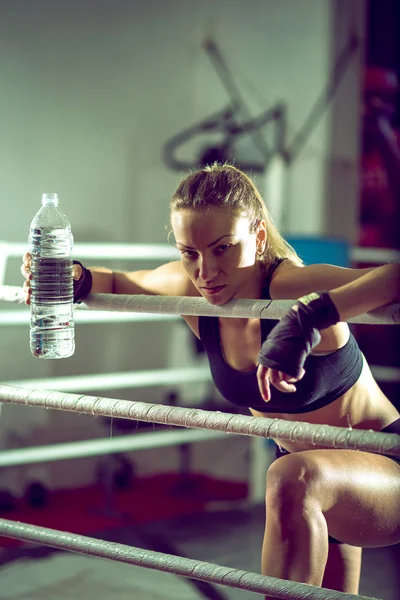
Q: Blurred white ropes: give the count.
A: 4